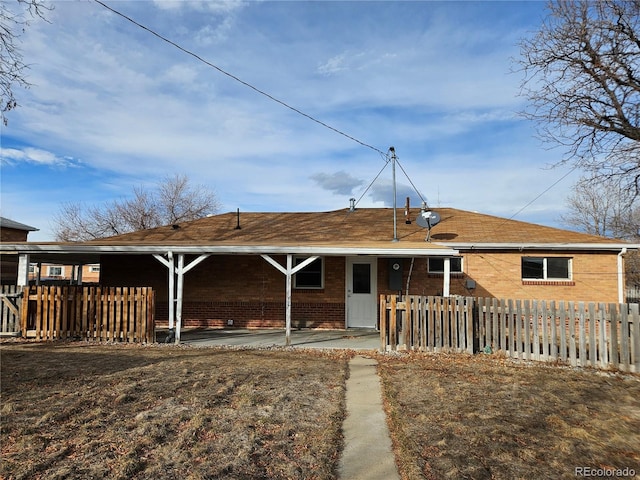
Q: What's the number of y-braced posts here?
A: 2